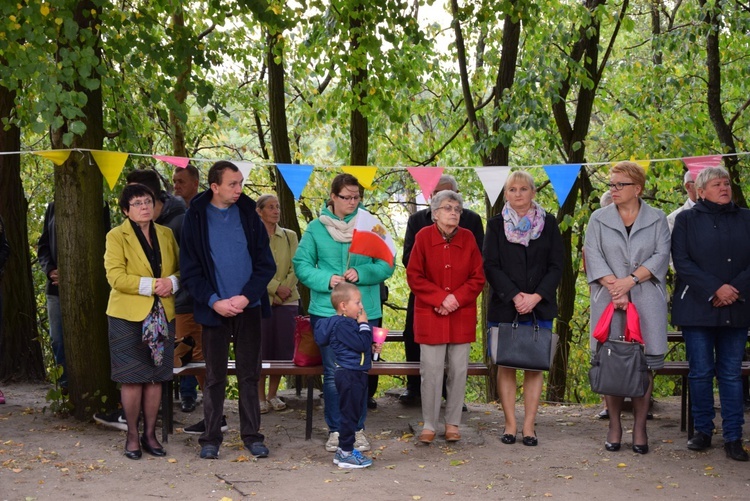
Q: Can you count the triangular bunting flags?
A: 11